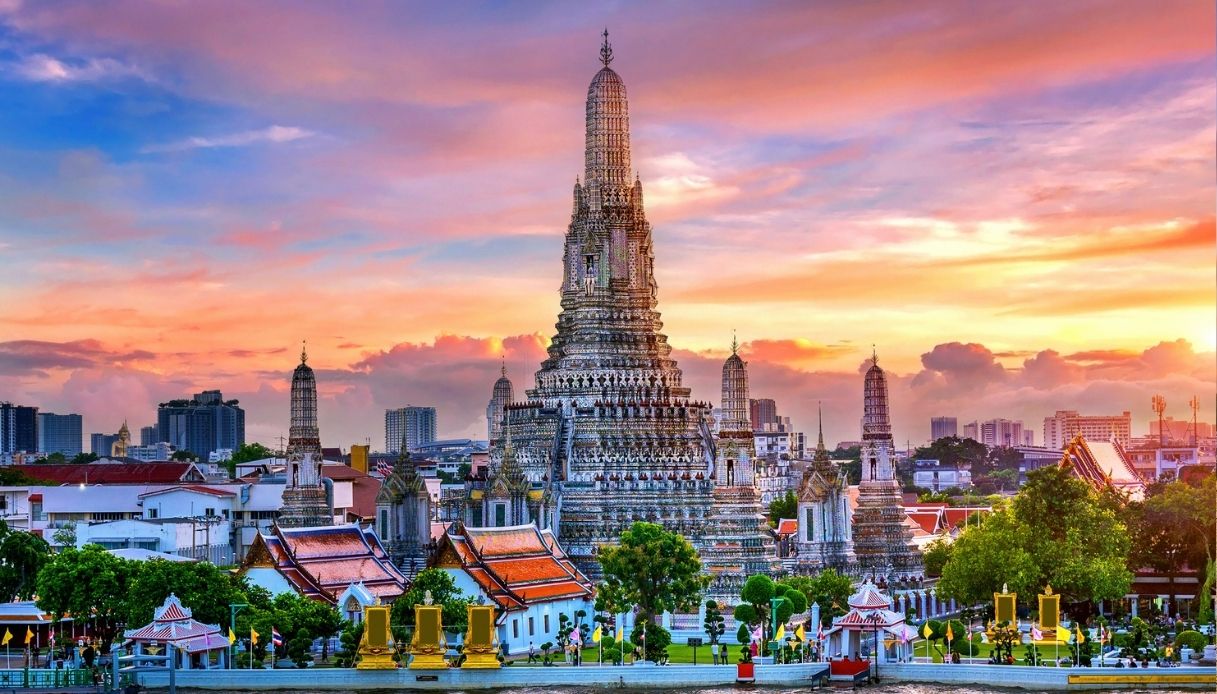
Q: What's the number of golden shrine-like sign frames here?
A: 5